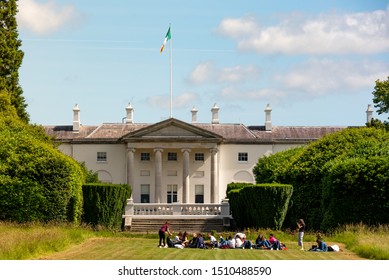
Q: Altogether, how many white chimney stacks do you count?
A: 6